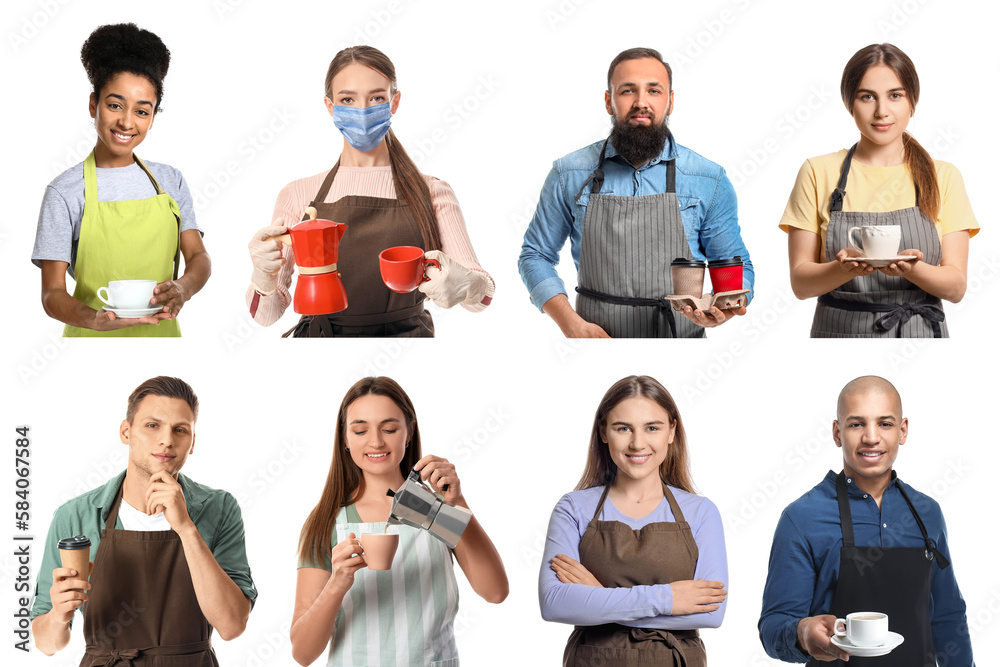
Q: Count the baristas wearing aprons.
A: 8